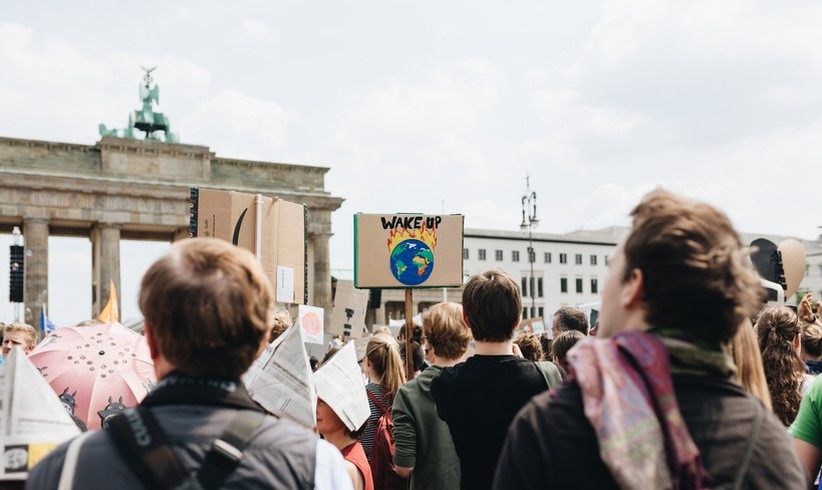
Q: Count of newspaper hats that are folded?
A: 3